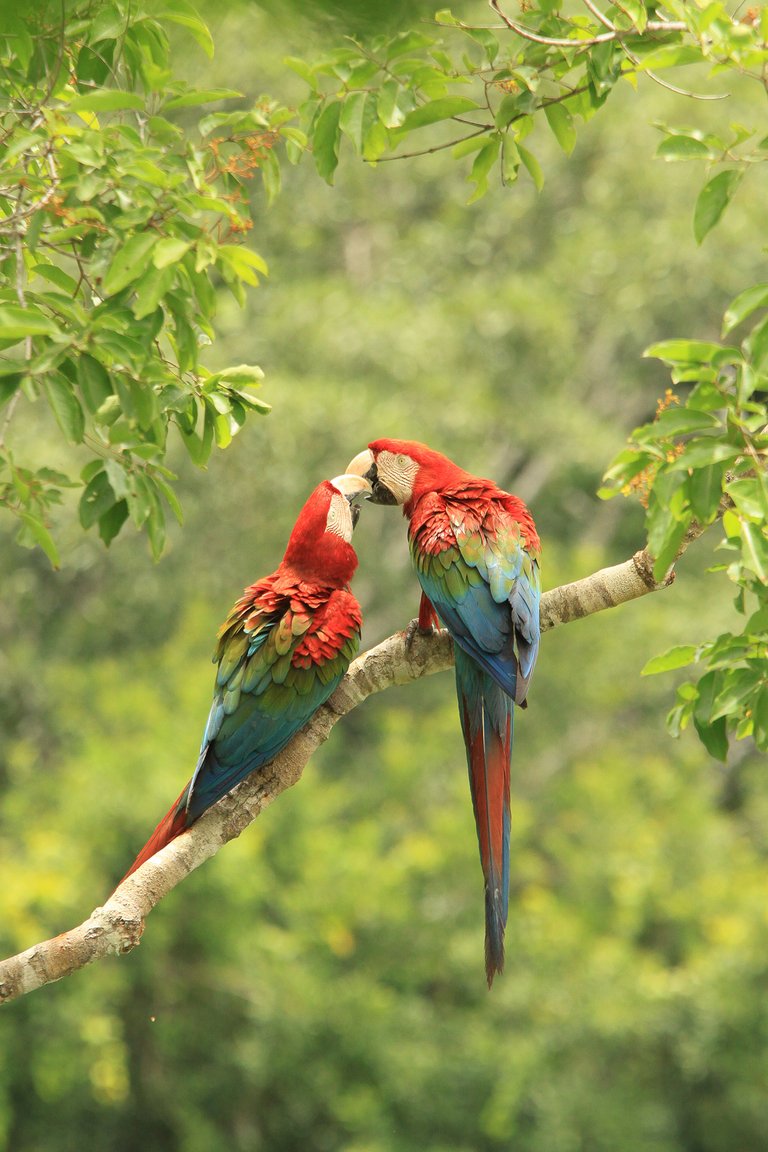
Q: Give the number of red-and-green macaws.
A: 2